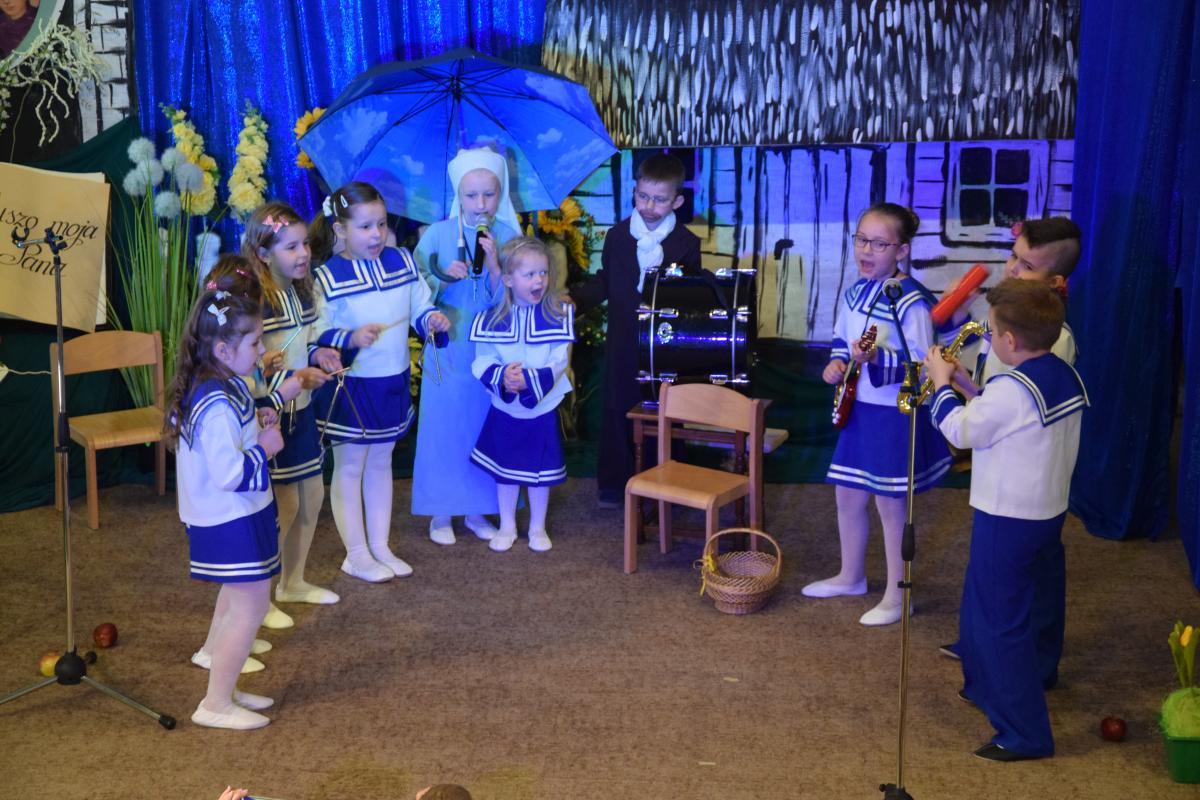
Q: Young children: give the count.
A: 10